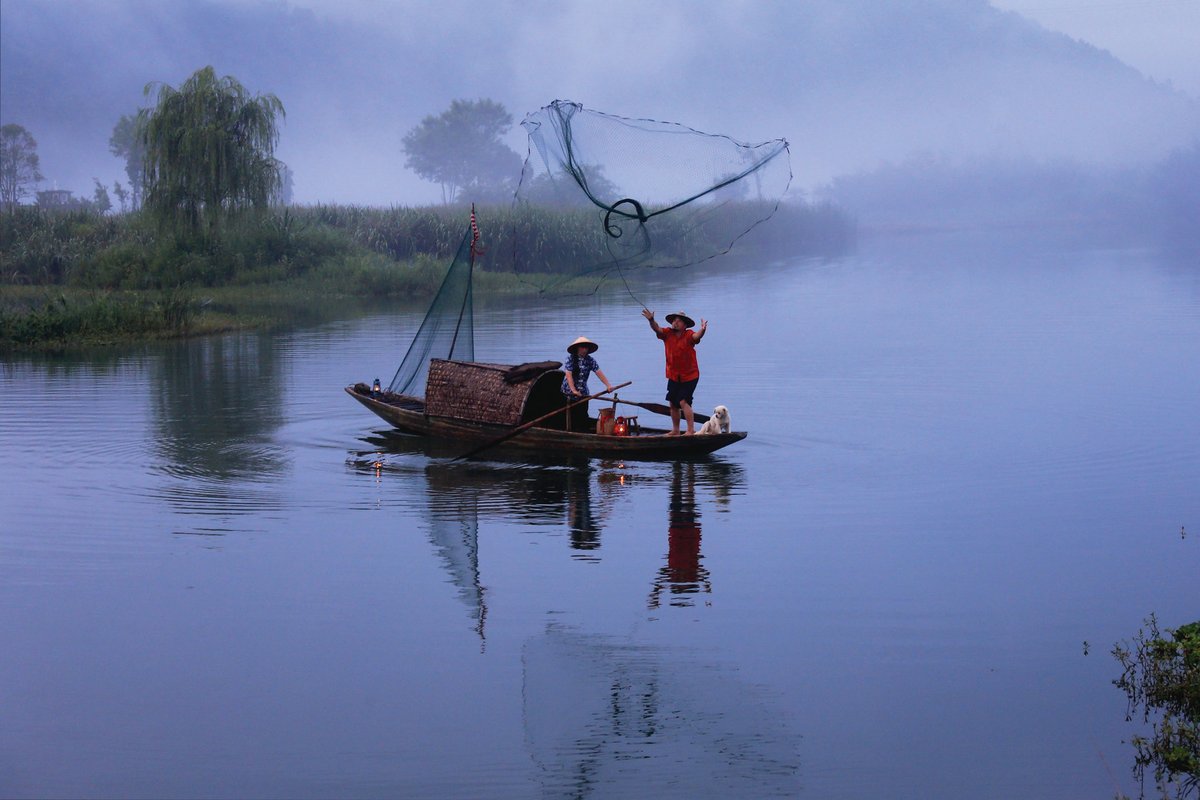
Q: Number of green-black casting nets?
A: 1